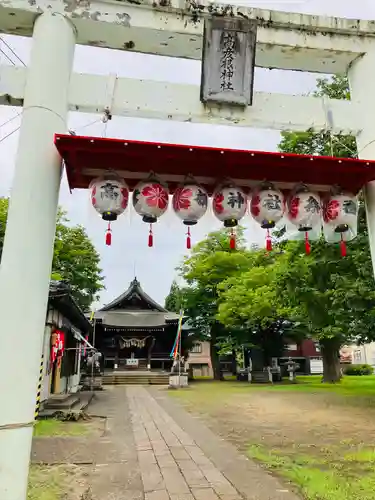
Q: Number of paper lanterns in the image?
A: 7